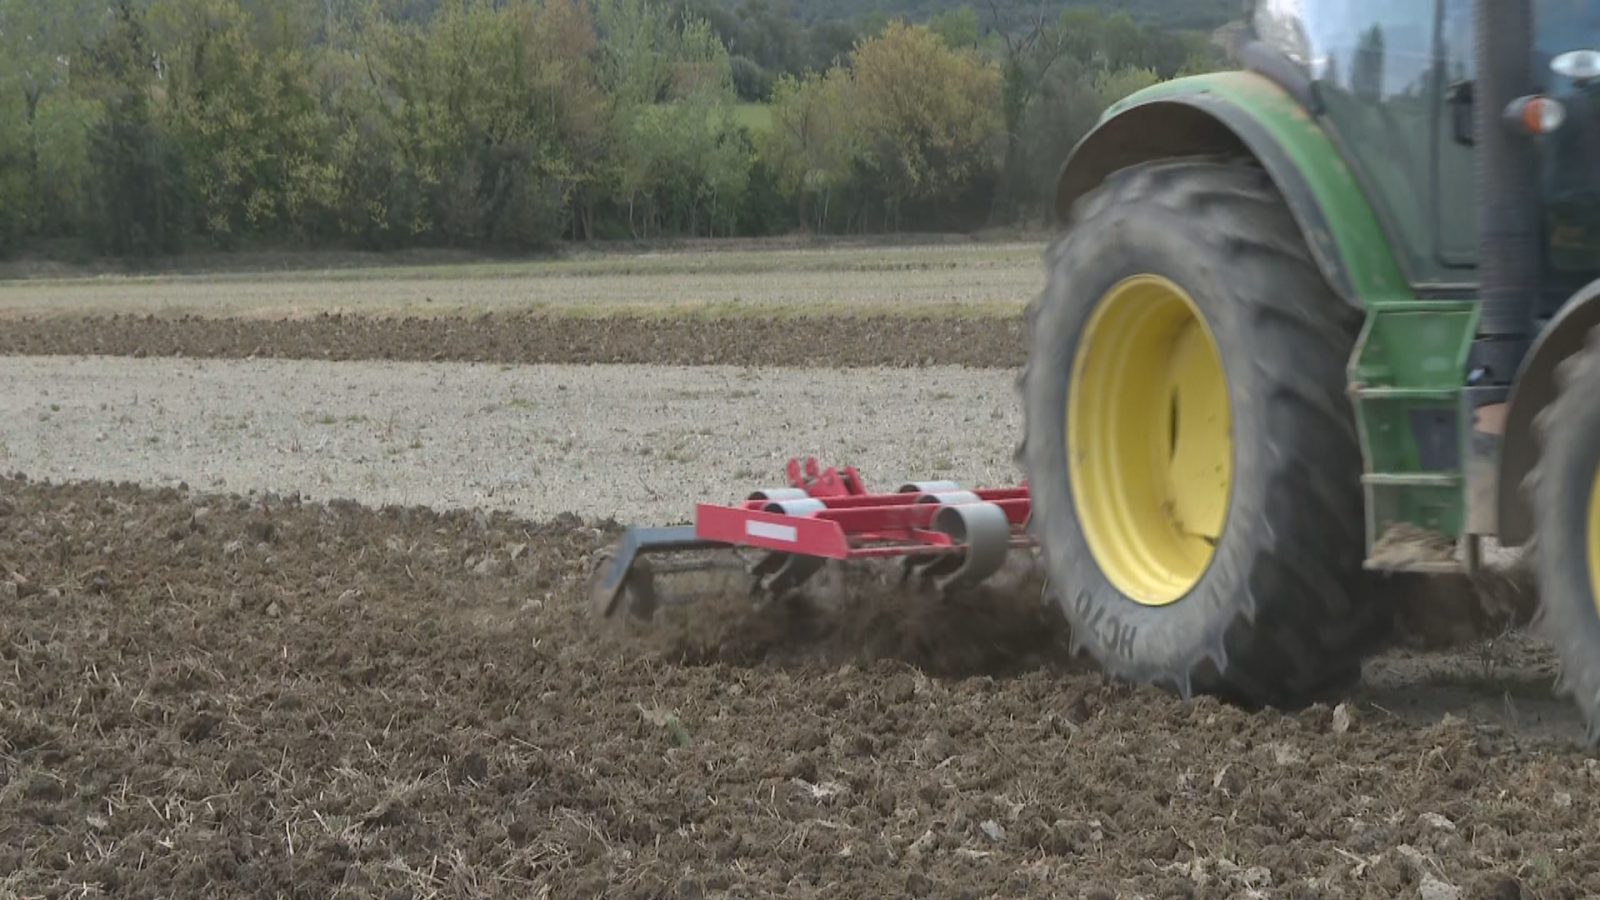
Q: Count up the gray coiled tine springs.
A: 5